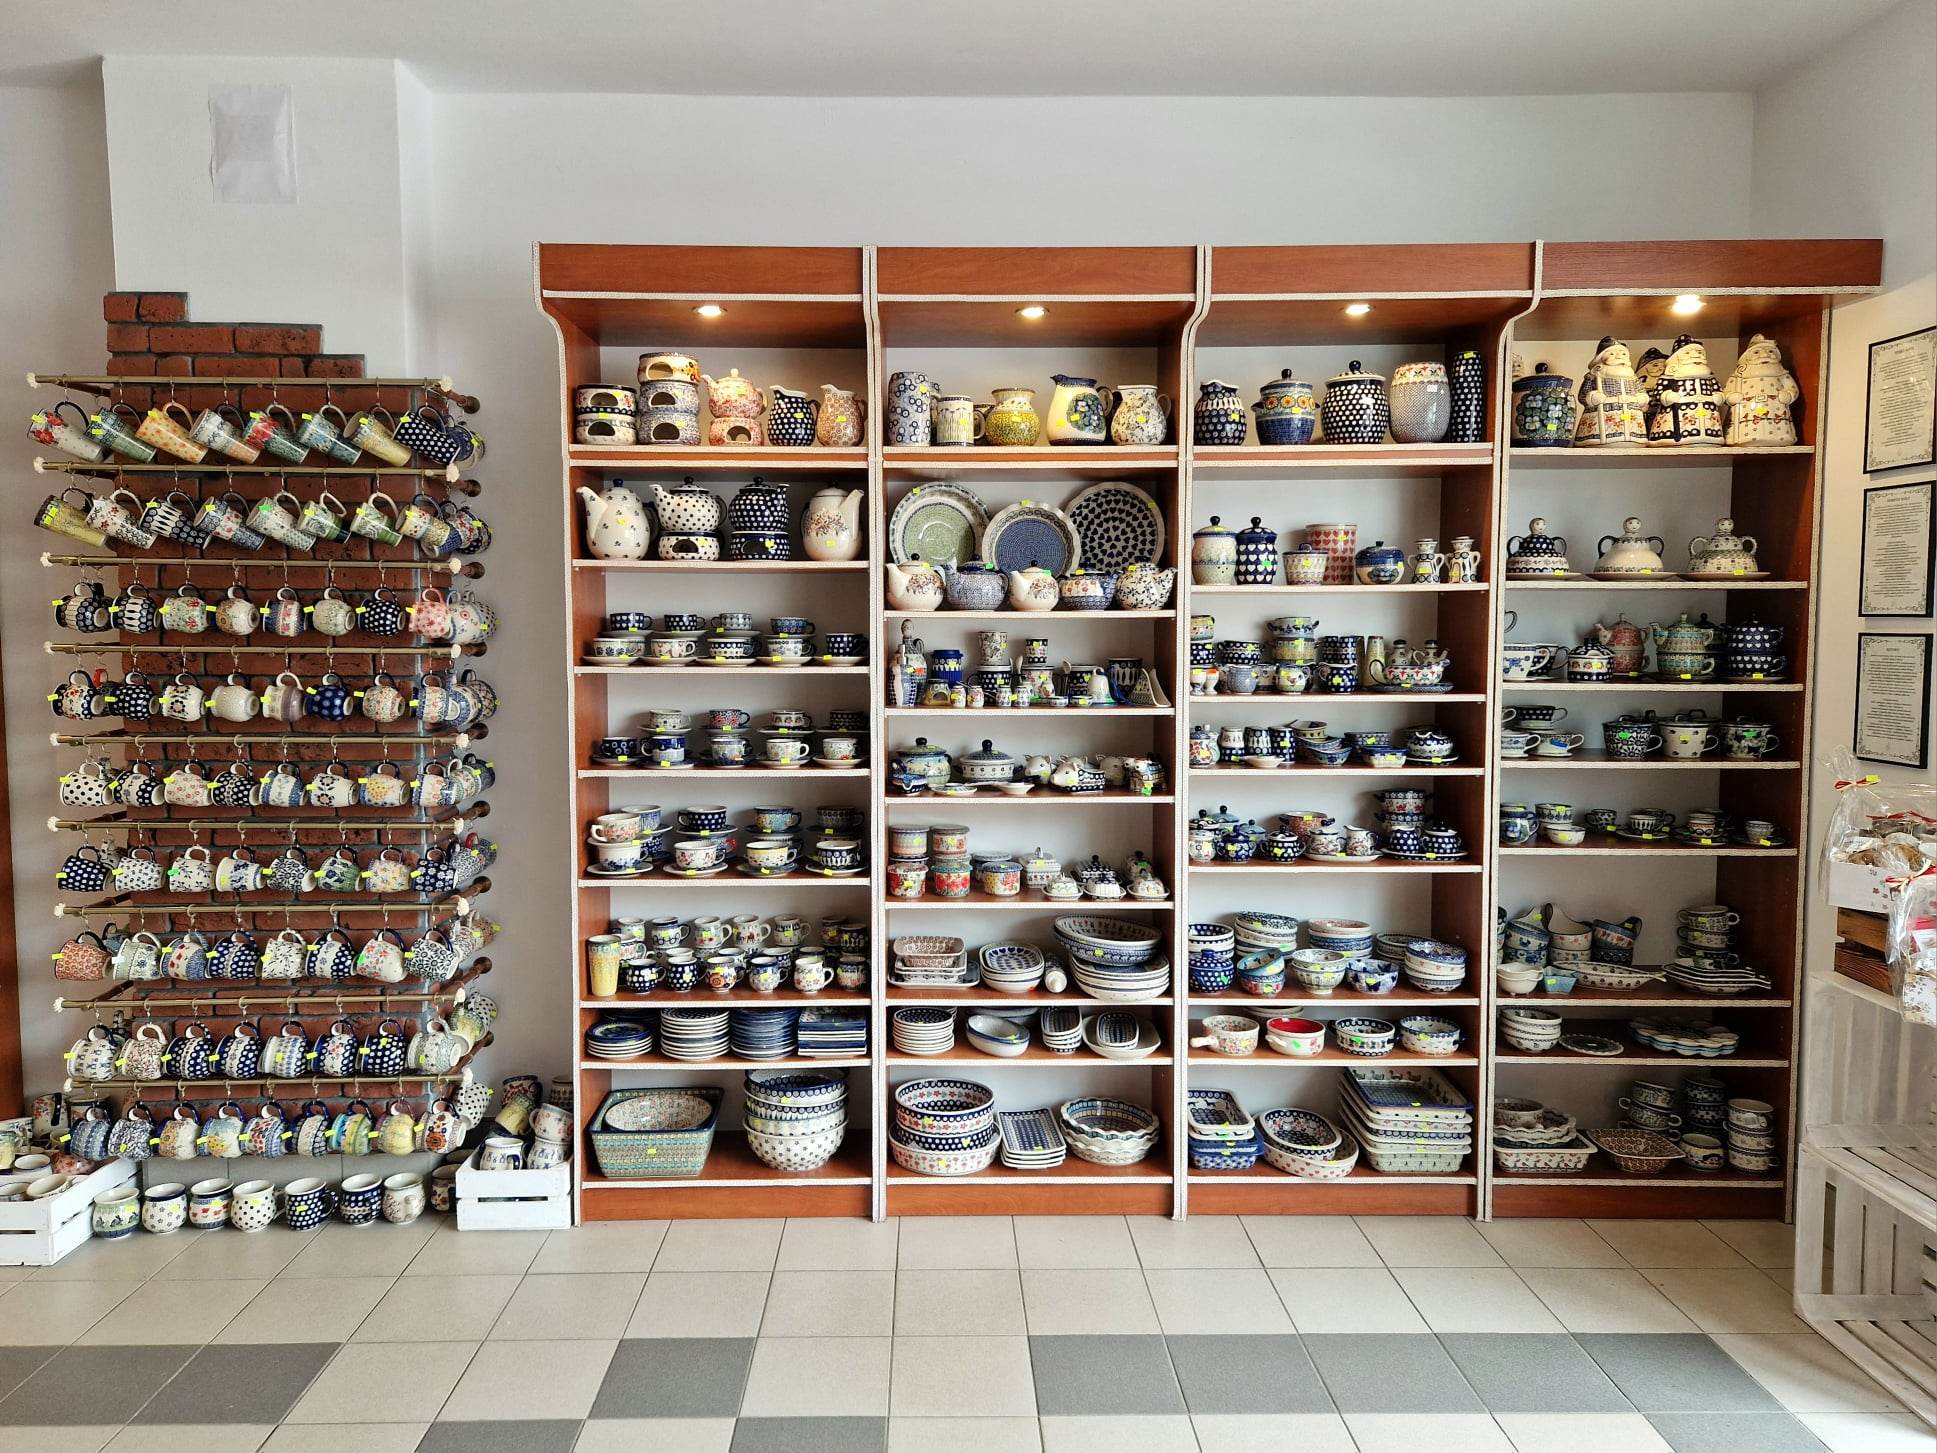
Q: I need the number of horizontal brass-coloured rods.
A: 9